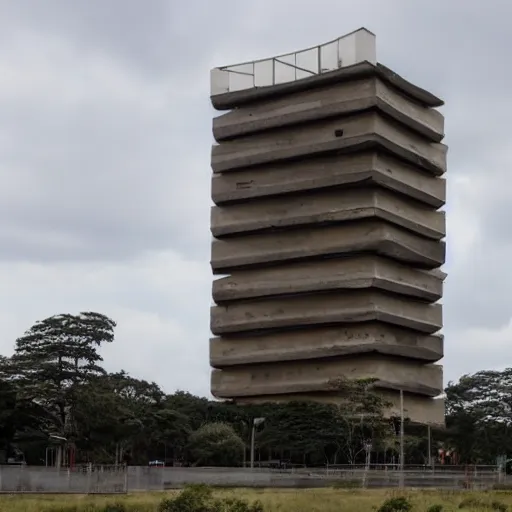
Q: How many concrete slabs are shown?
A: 11